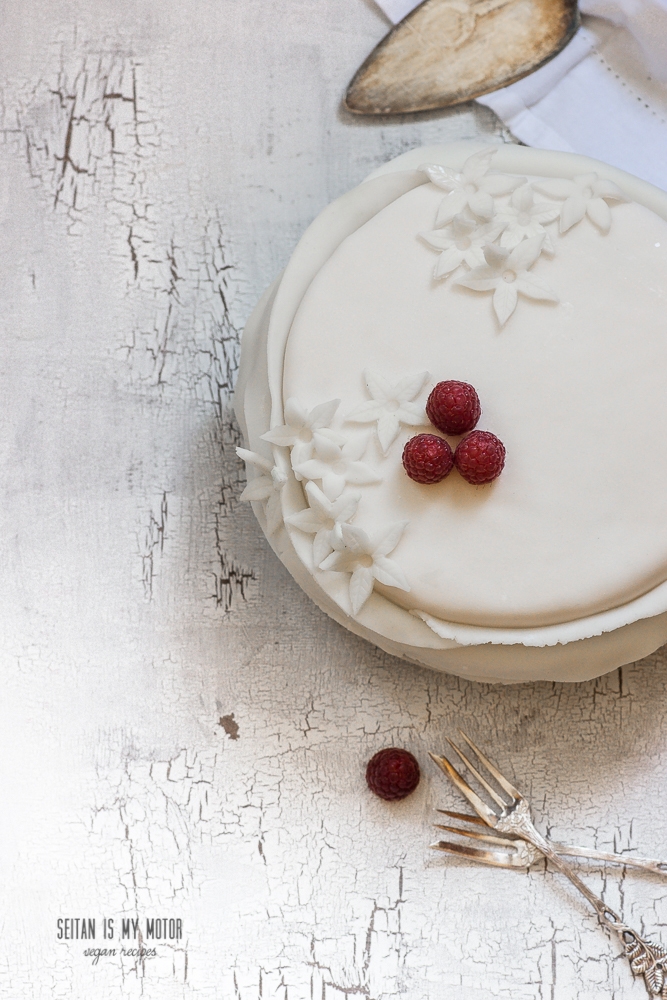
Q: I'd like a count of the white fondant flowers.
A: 11